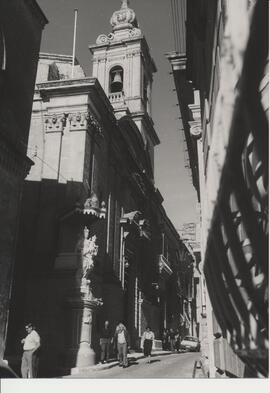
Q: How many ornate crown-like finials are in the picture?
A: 1